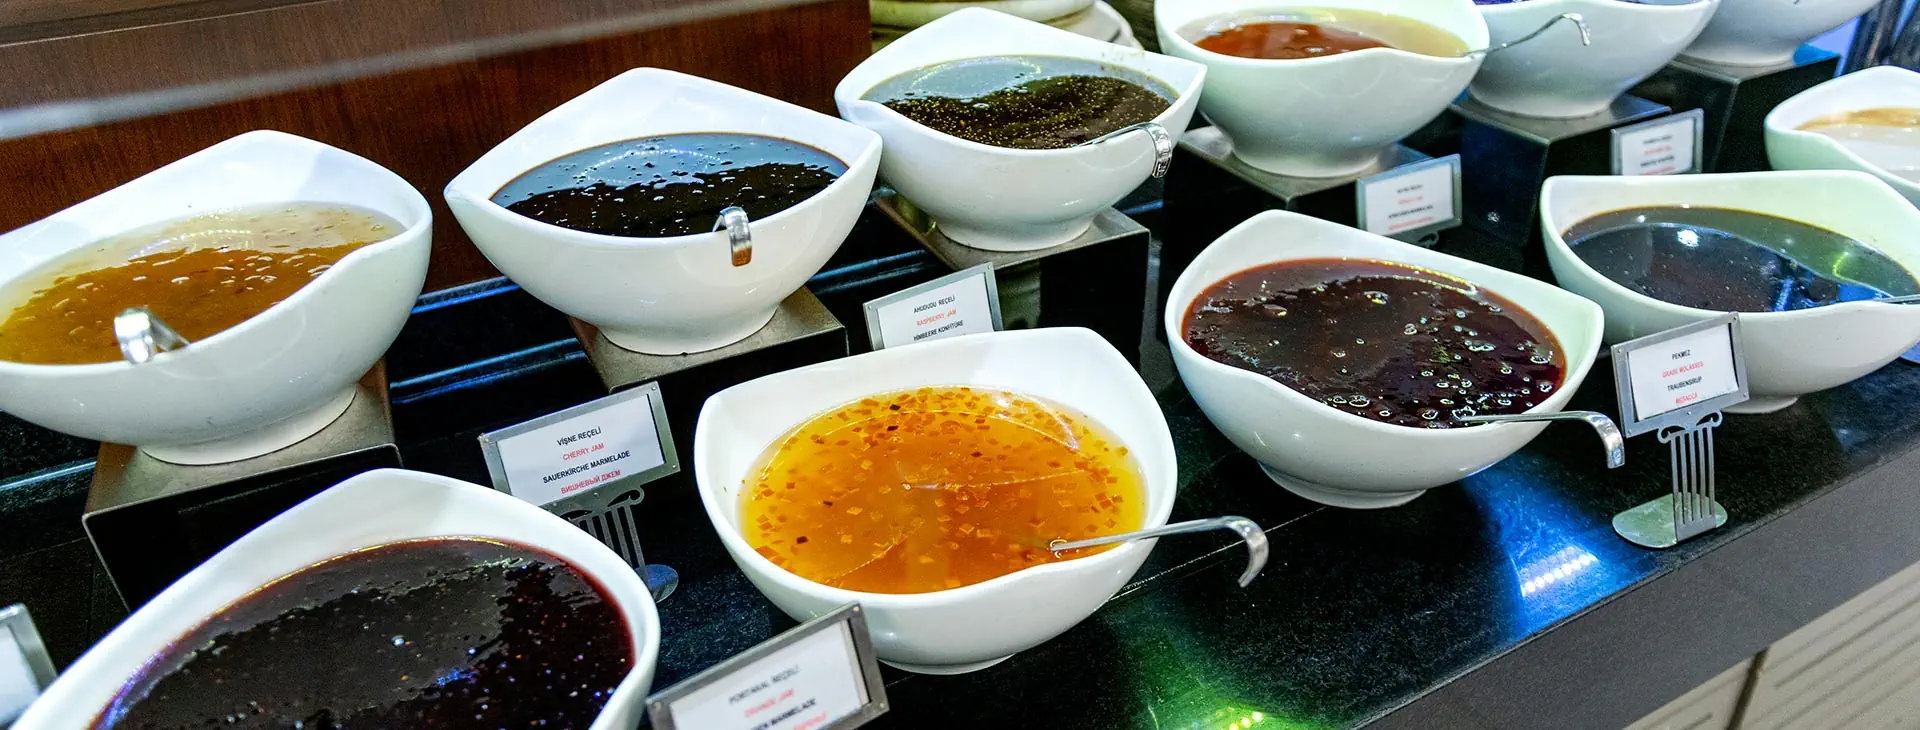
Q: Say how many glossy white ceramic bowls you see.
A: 11